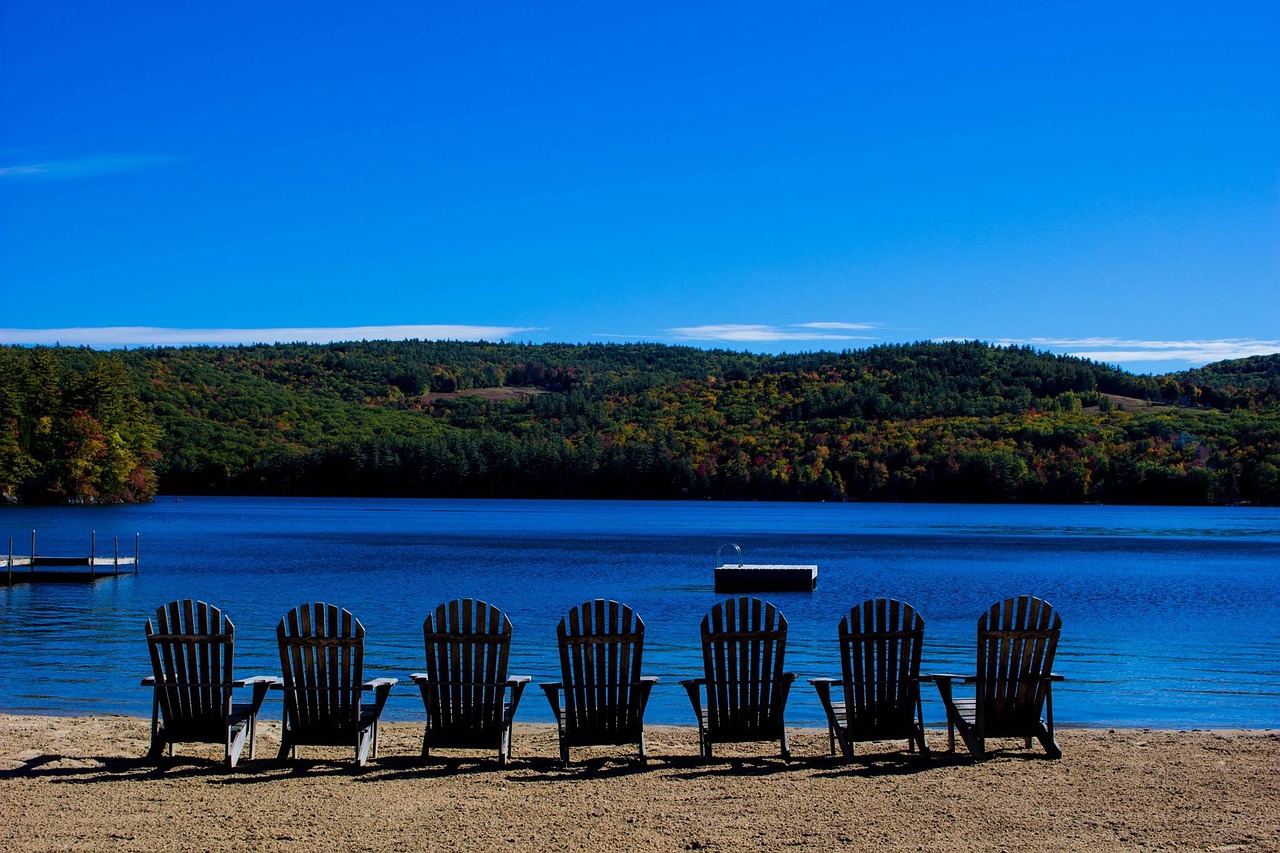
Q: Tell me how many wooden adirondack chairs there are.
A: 7